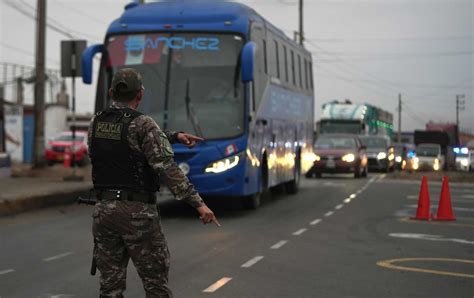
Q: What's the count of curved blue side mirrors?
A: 2